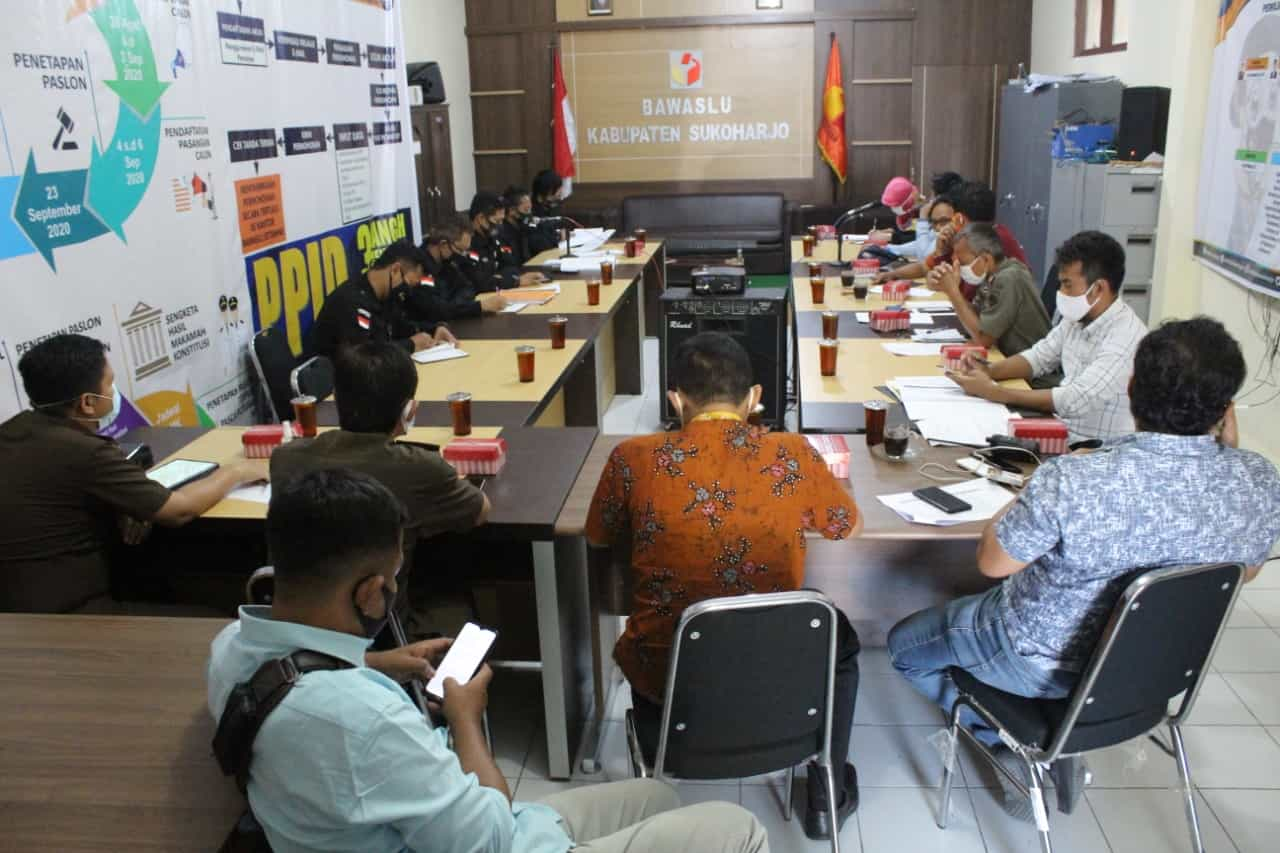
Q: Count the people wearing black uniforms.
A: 5